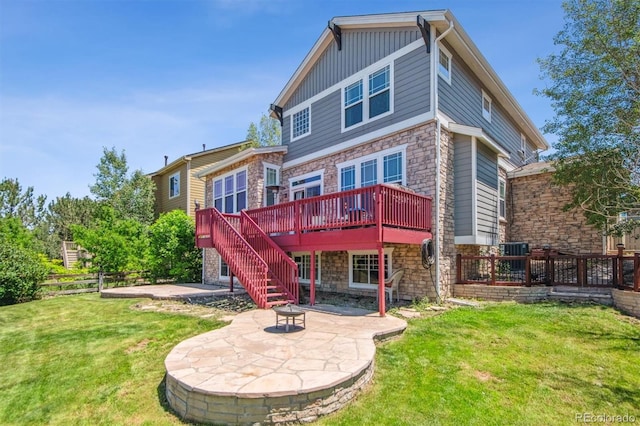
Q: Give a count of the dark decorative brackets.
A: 3